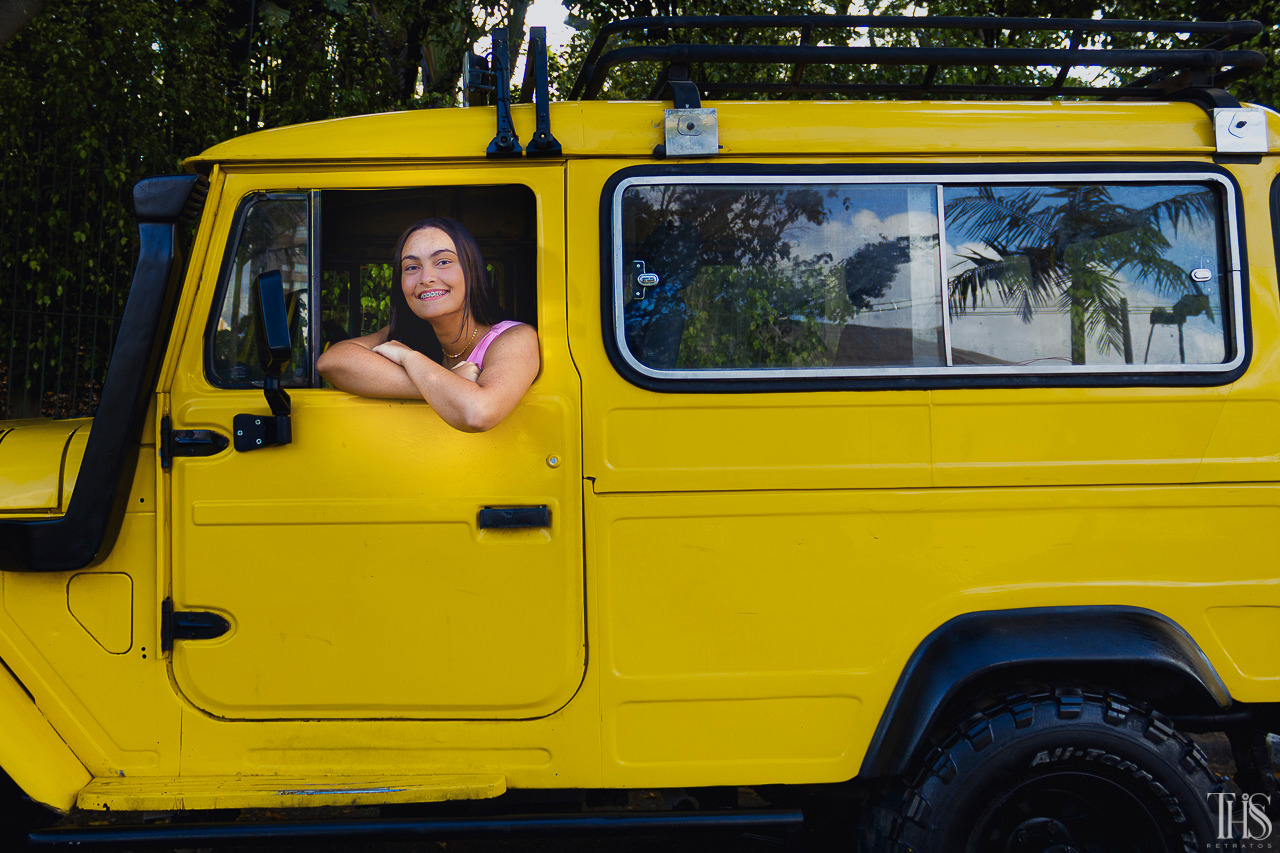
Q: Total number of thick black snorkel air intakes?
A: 1